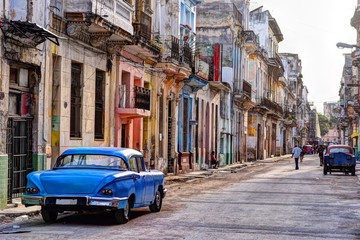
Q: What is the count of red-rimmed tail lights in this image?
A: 4